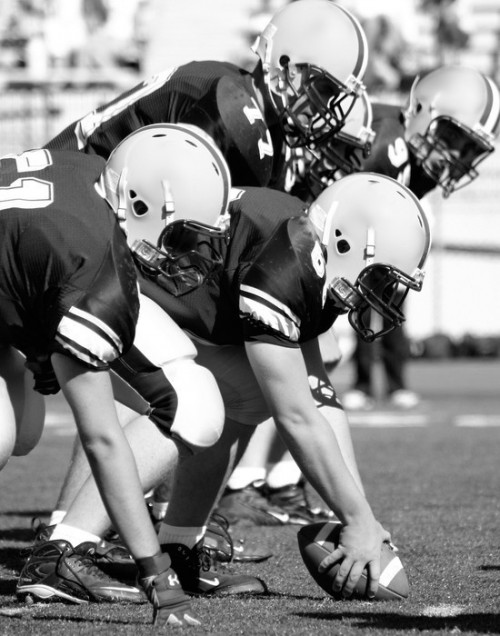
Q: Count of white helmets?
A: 5